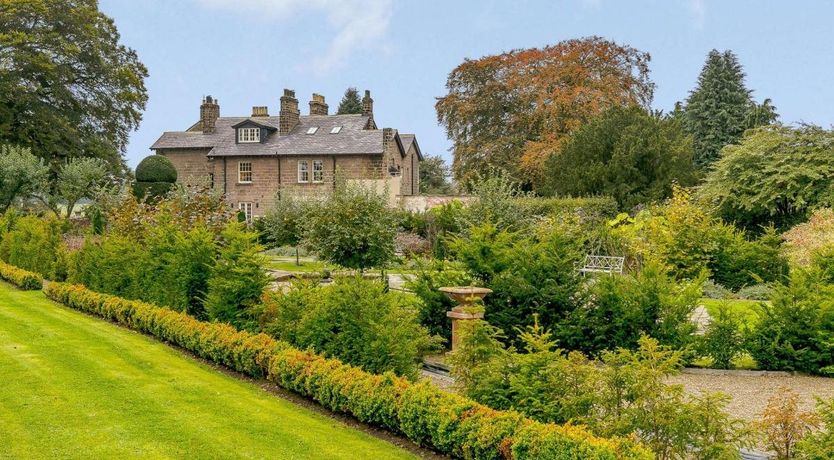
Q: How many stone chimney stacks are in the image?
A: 5